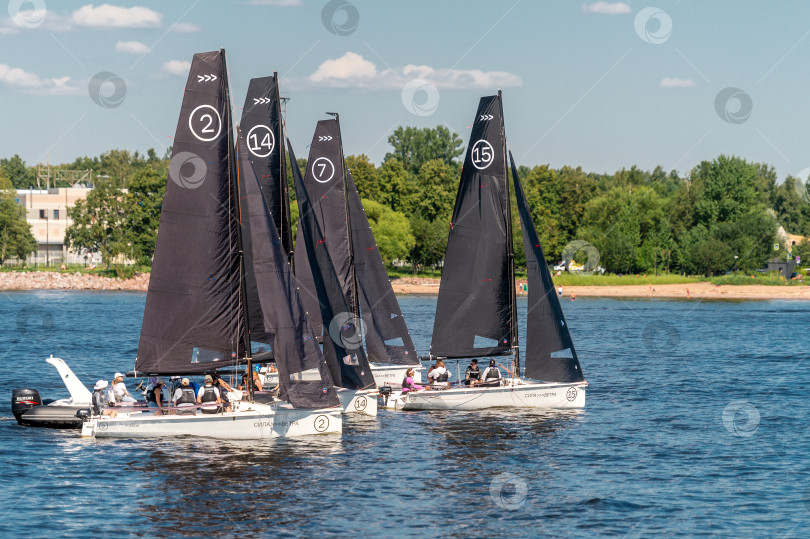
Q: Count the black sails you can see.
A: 8